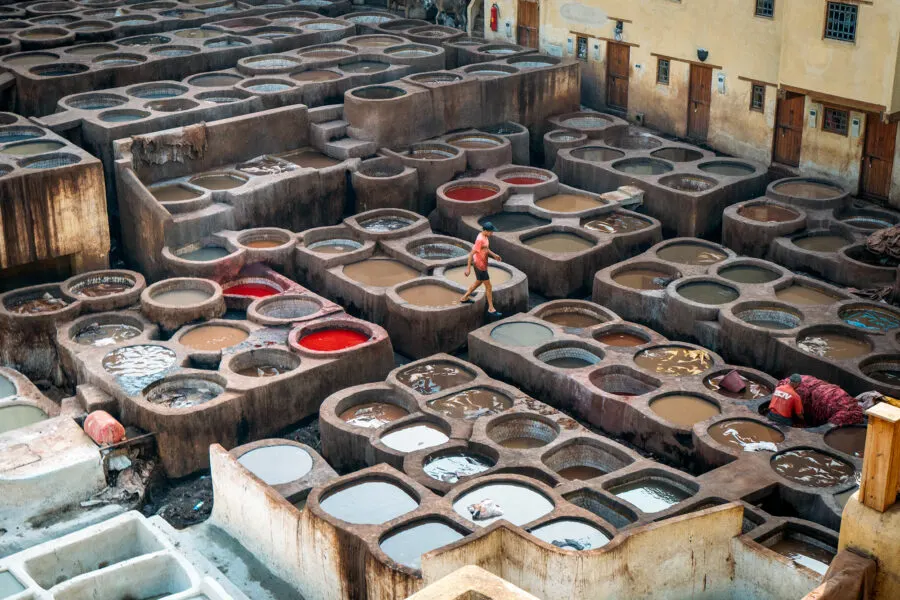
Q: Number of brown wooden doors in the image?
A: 5